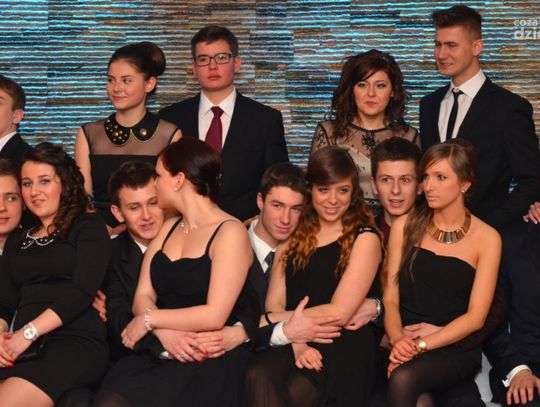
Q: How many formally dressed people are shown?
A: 13